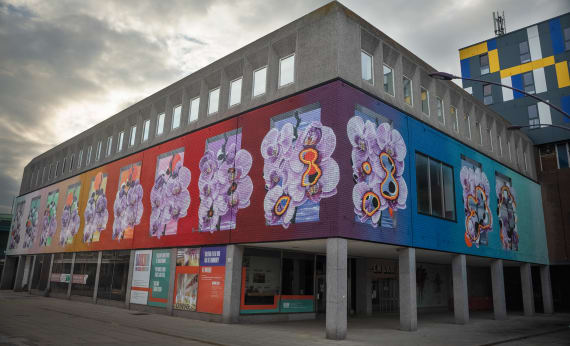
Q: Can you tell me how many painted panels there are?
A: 12